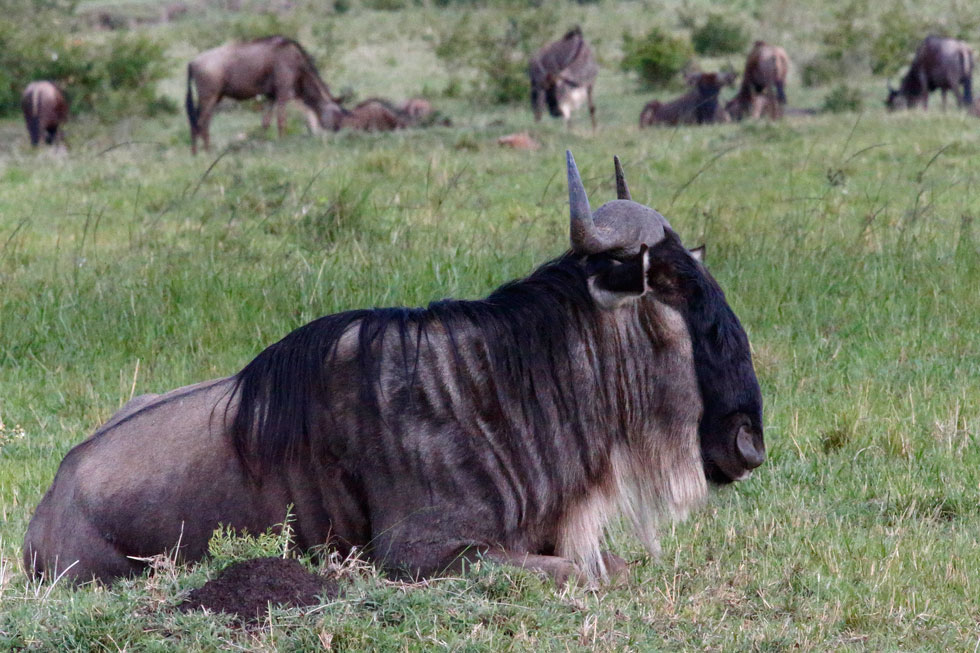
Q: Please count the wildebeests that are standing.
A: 5